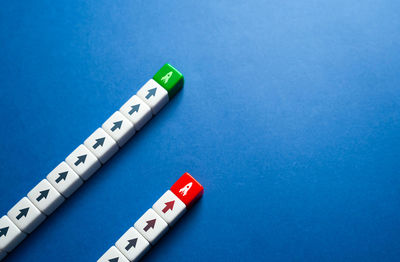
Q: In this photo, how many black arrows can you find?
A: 11